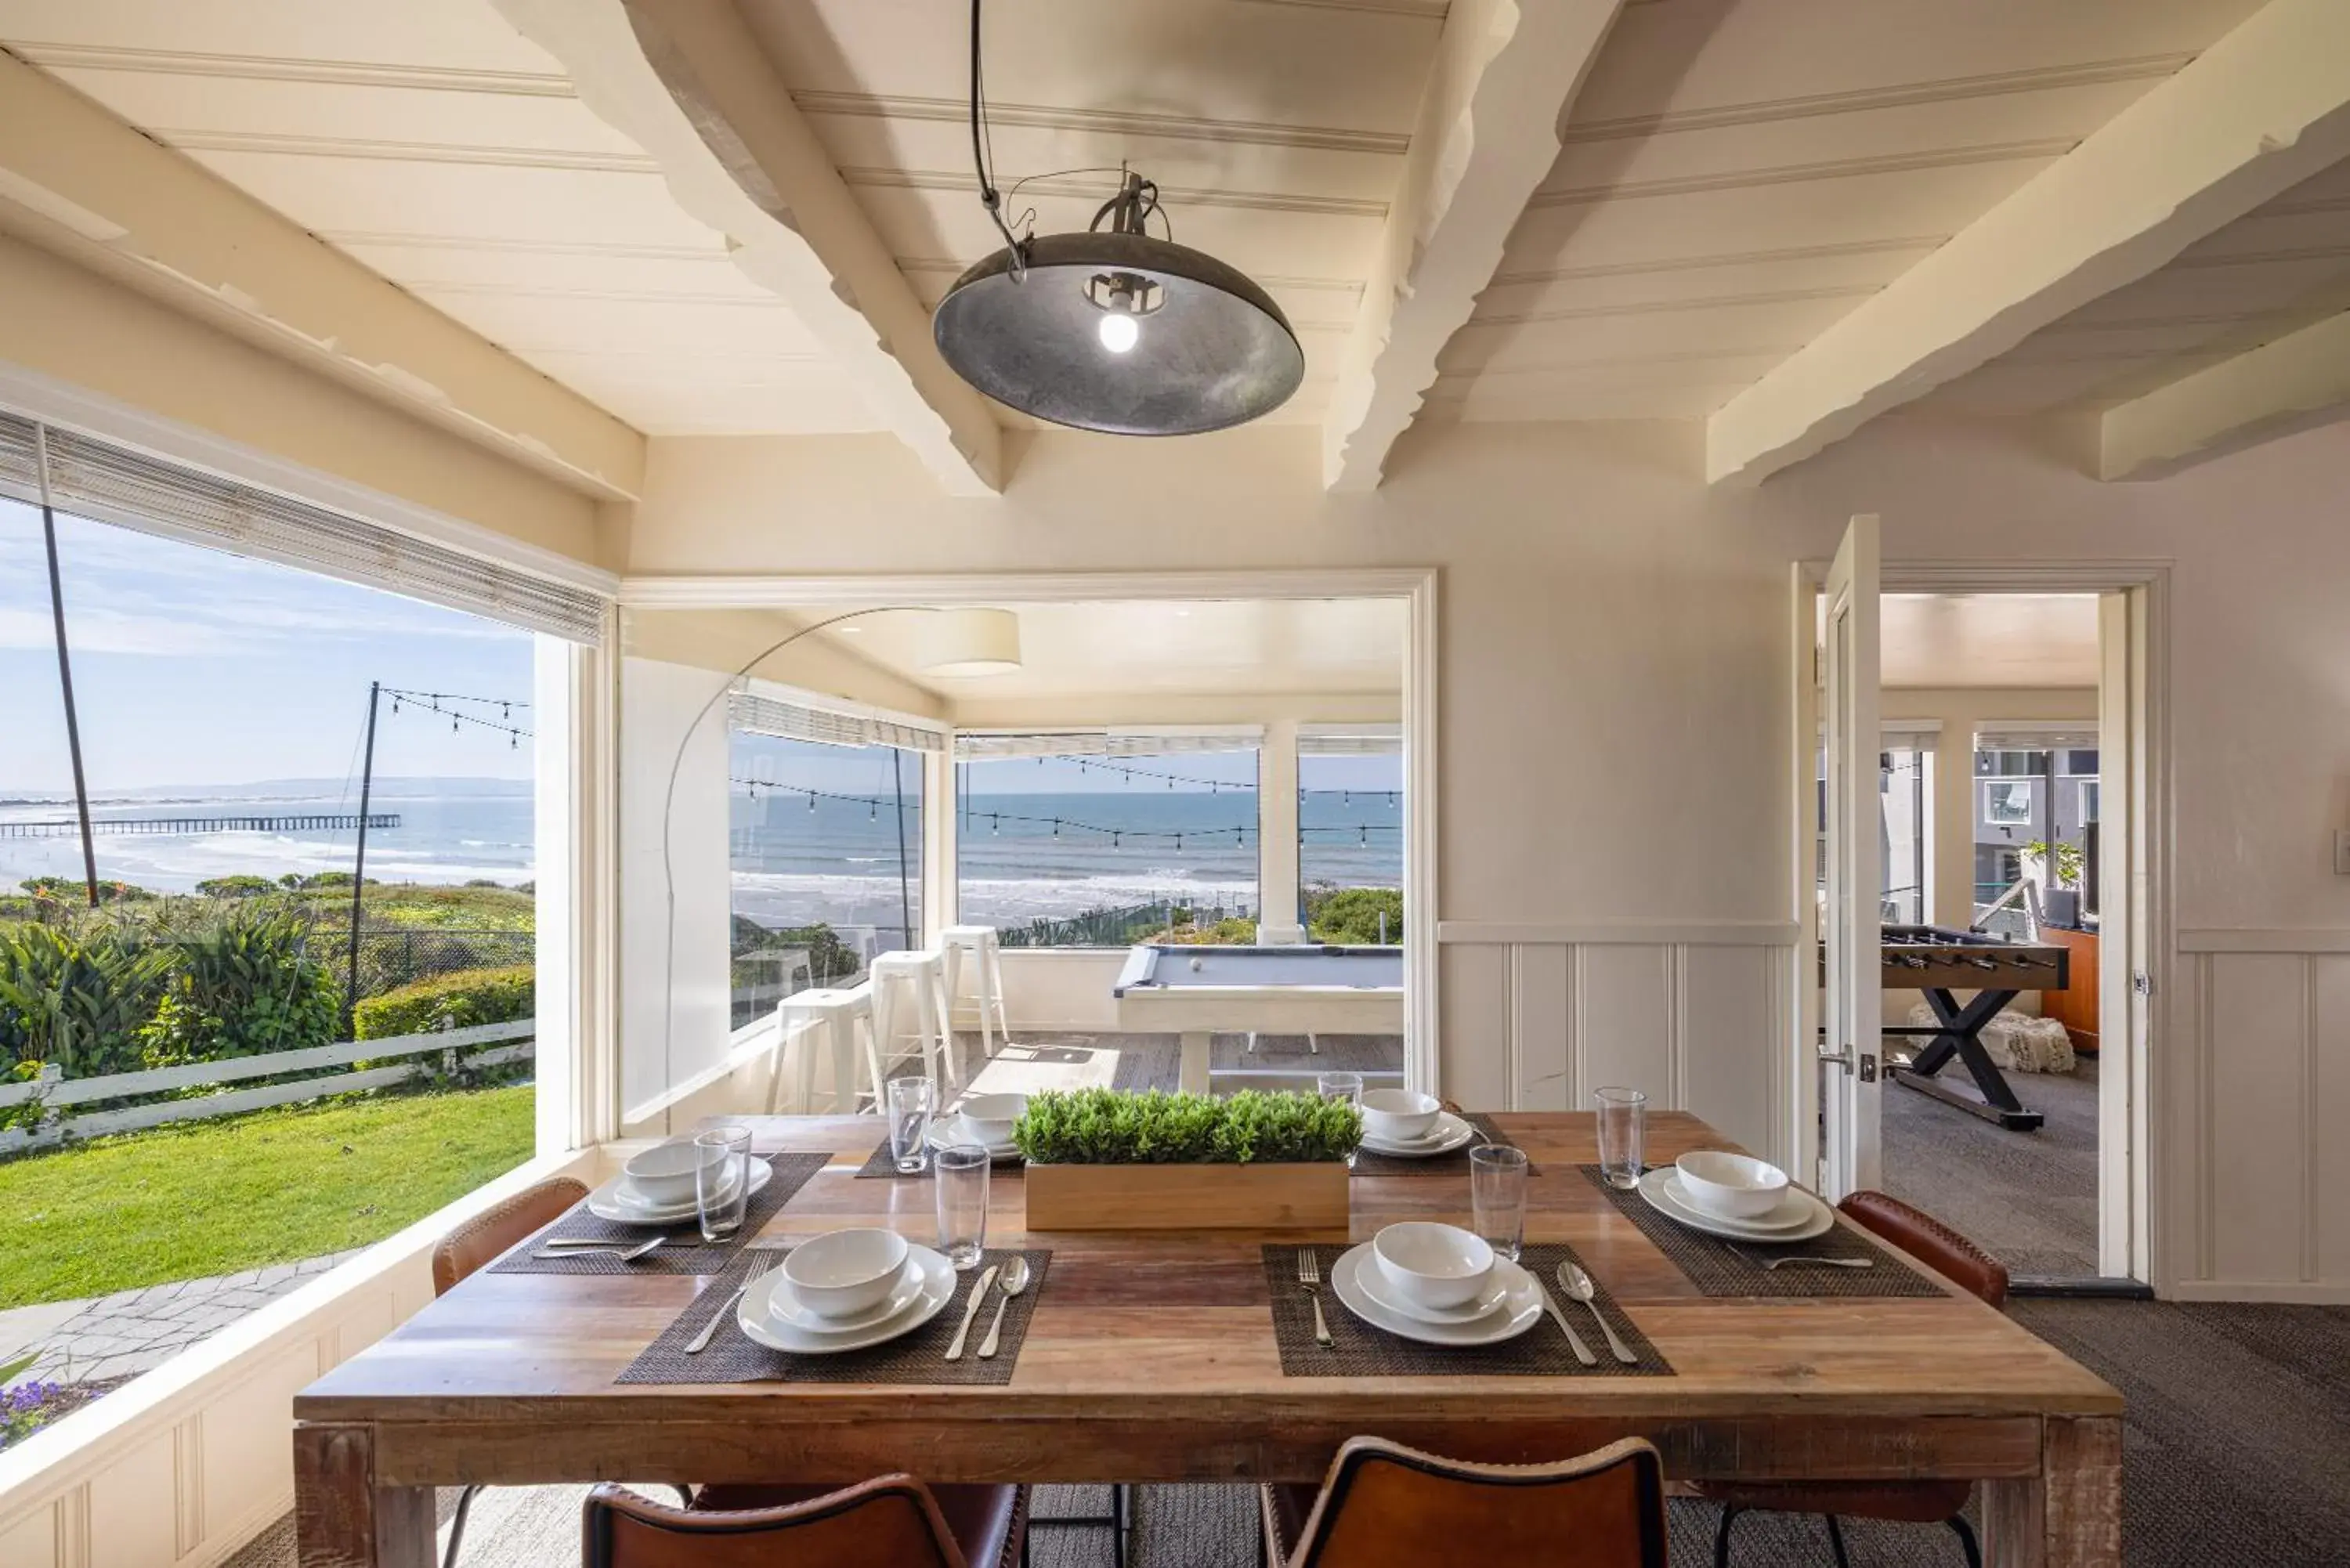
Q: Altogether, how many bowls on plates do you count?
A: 6